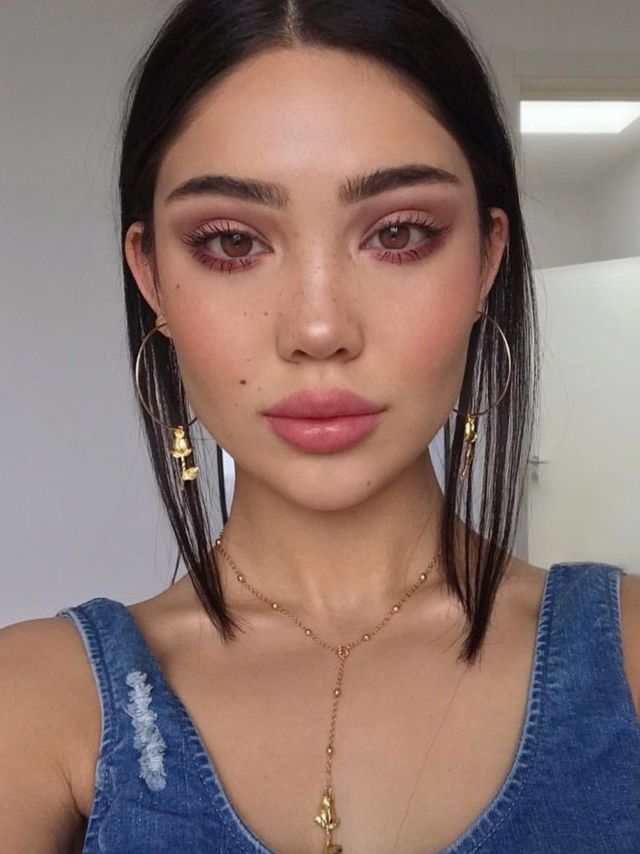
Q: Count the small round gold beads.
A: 9